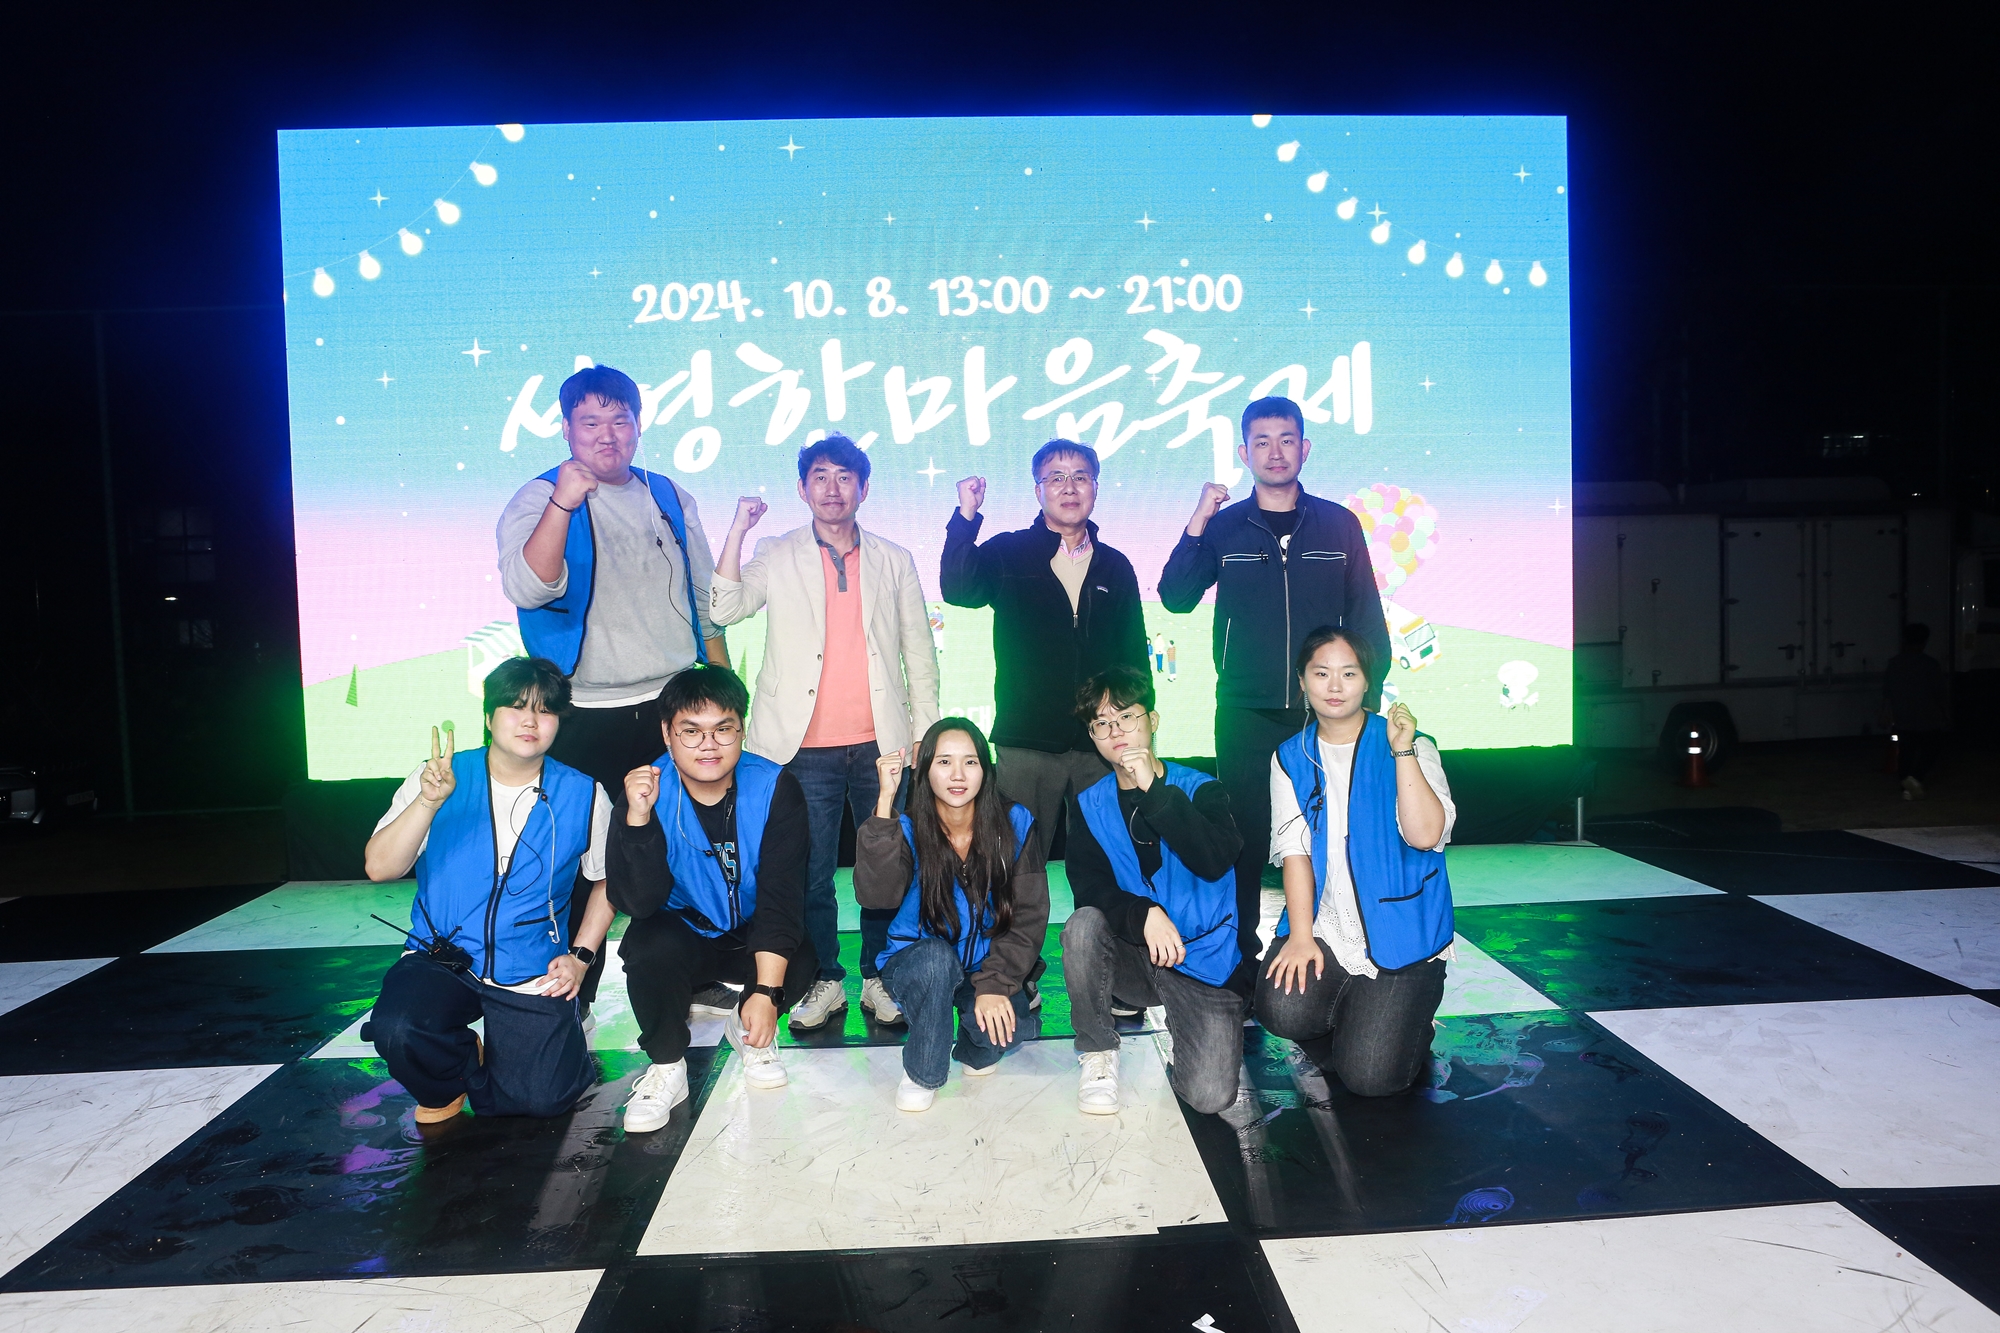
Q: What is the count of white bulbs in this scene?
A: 15